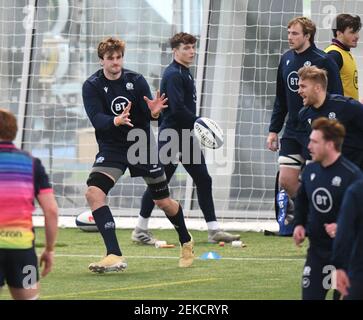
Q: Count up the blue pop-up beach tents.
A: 0